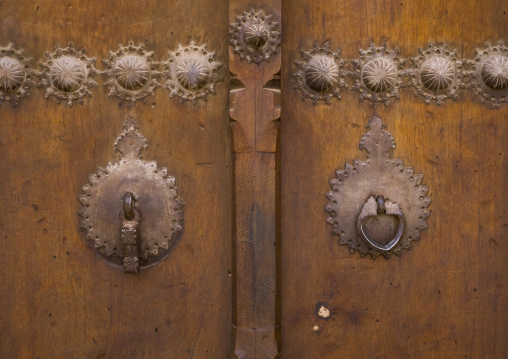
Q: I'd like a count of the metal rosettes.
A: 9